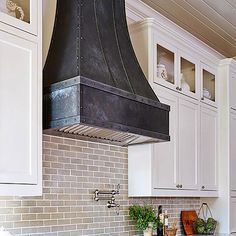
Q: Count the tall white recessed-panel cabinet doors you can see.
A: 4